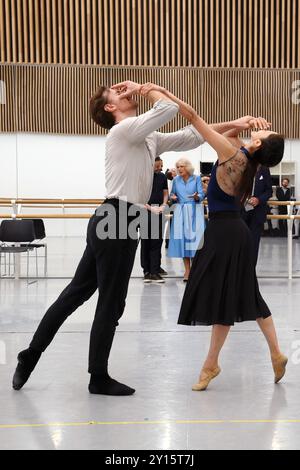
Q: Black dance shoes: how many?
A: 2